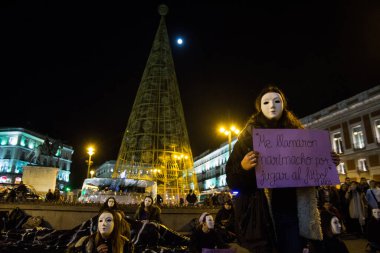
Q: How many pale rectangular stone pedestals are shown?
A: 1